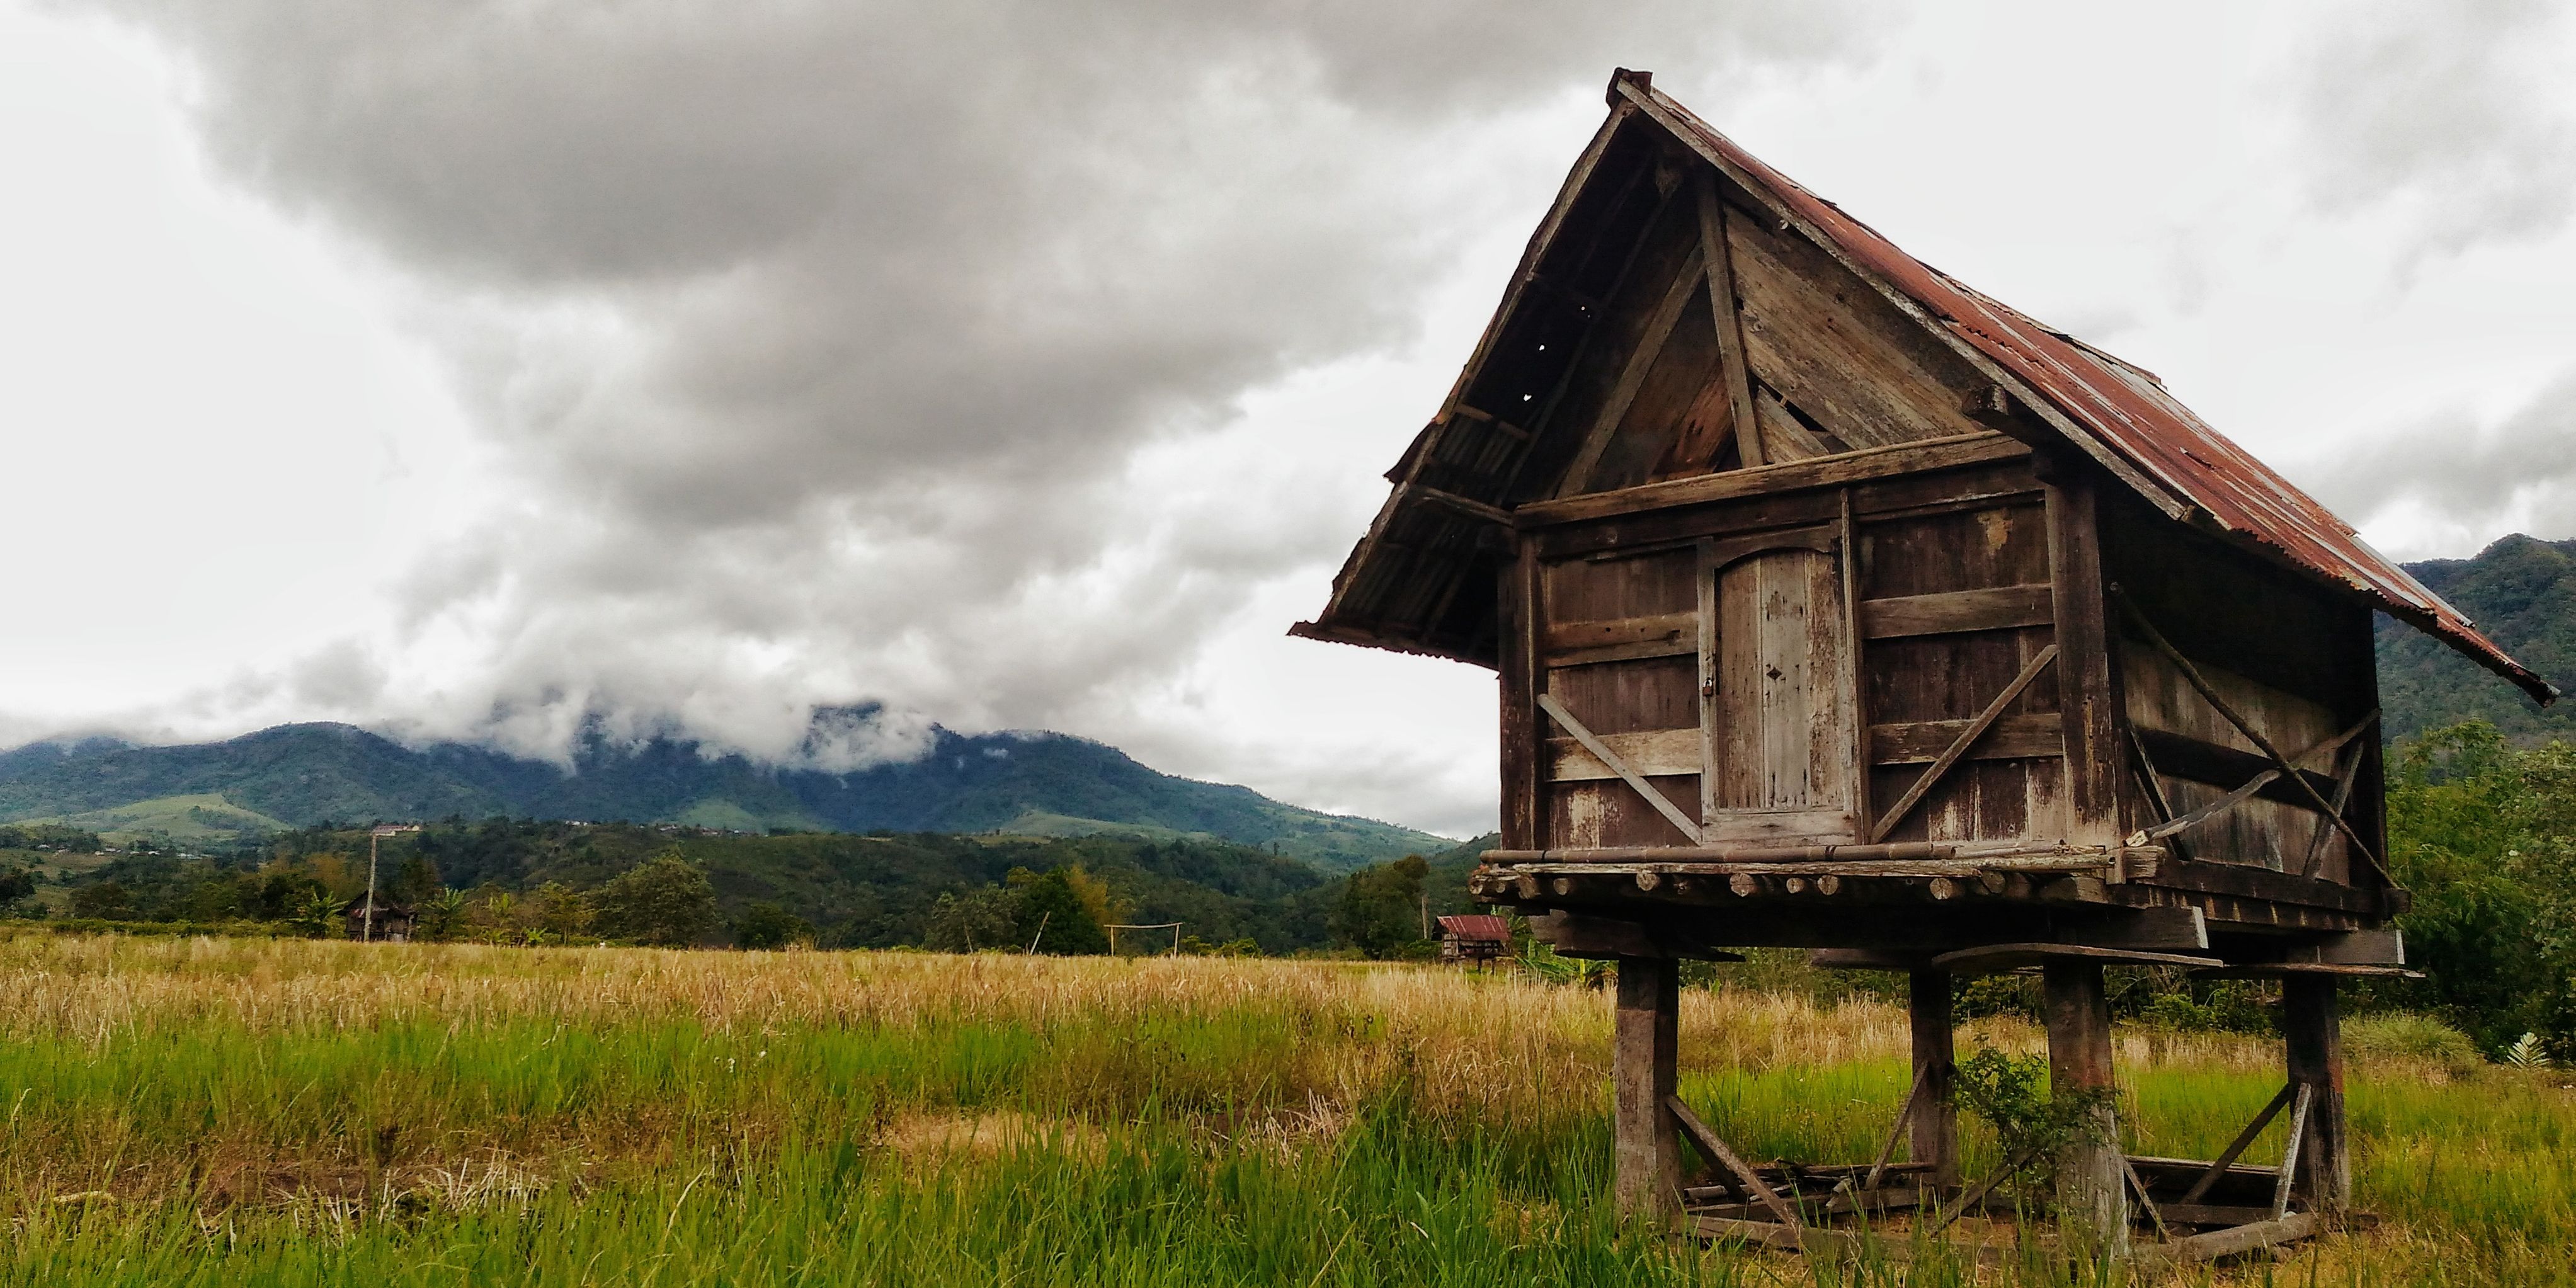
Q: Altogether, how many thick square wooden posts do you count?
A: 4